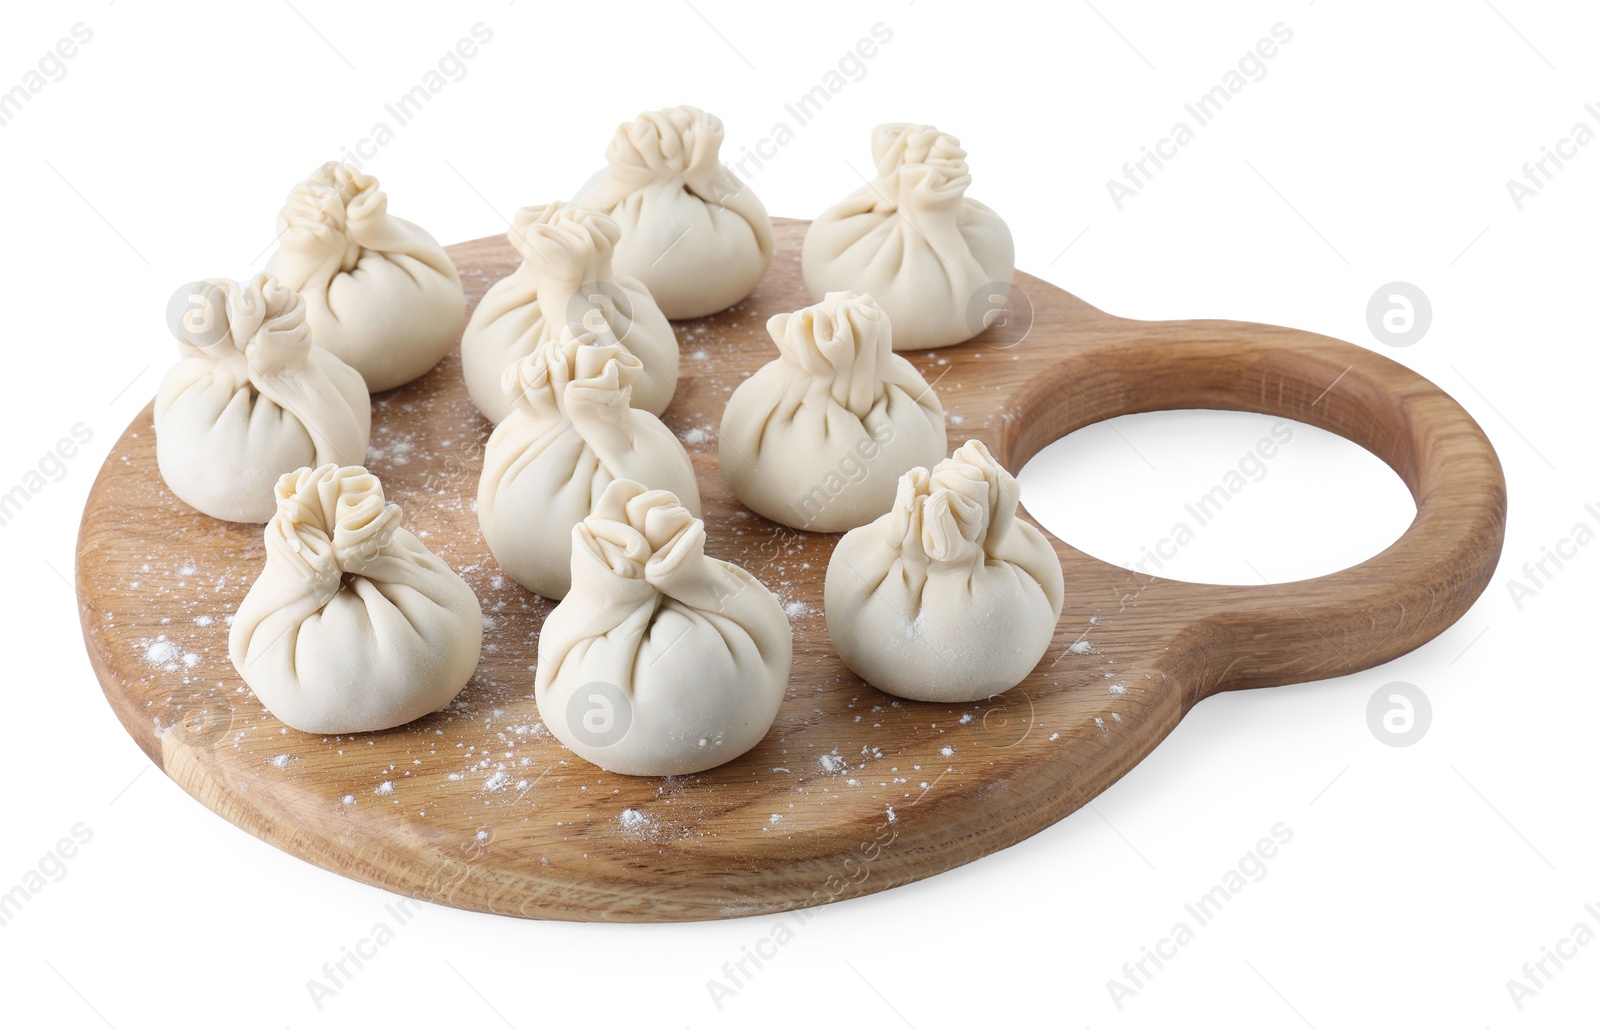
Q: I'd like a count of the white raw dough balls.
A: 10